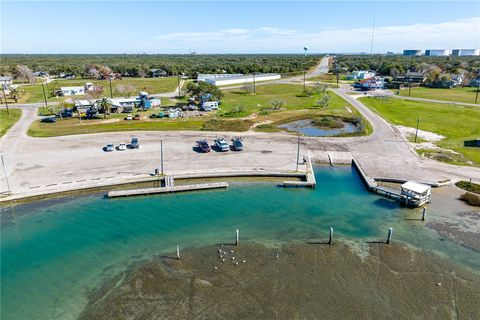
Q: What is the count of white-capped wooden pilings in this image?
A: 5